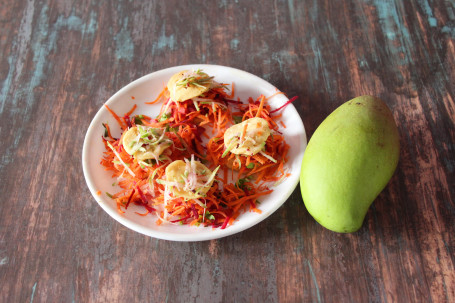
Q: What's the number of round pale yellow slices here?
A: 4